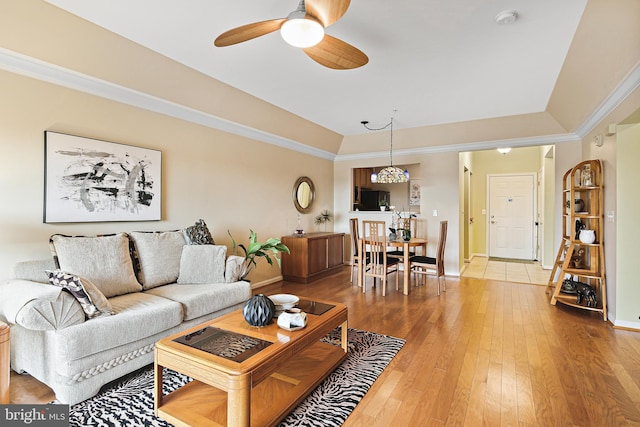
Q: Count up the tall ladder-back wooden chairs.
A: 4